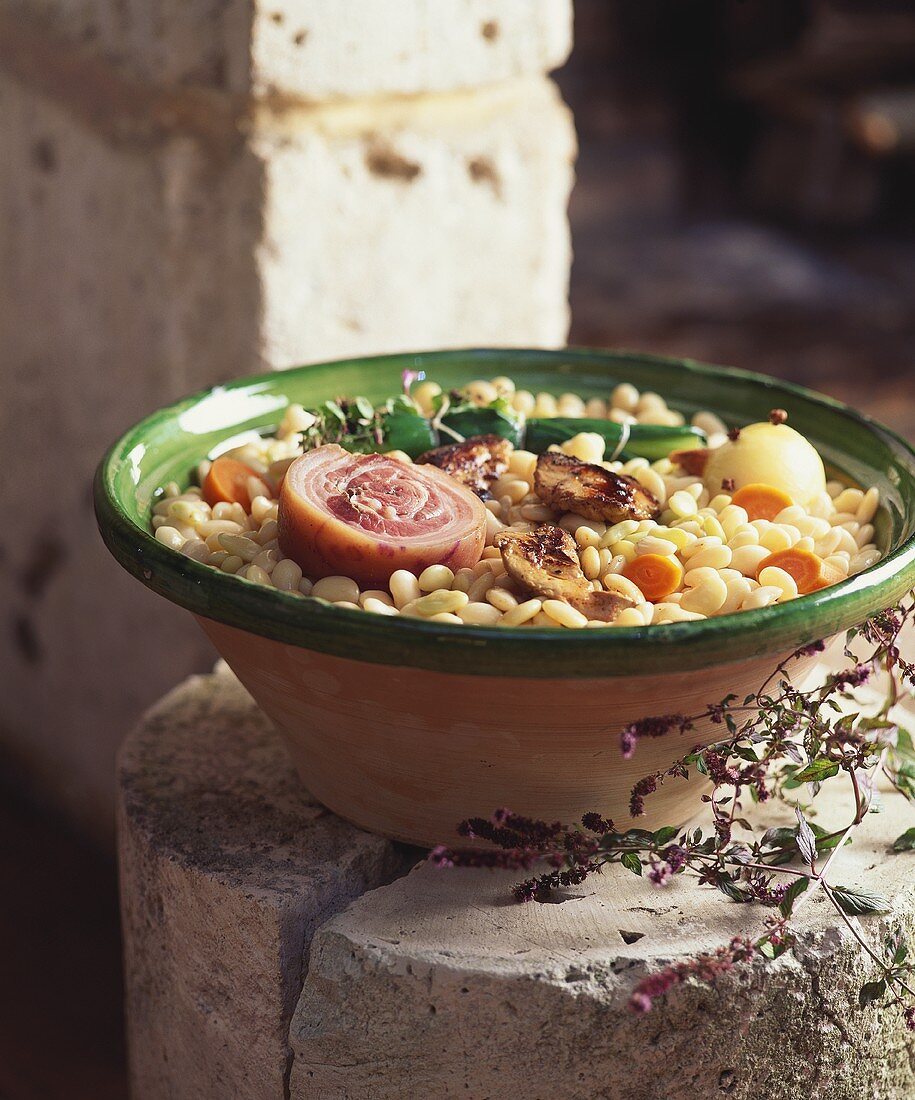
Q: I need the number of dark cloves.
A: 3